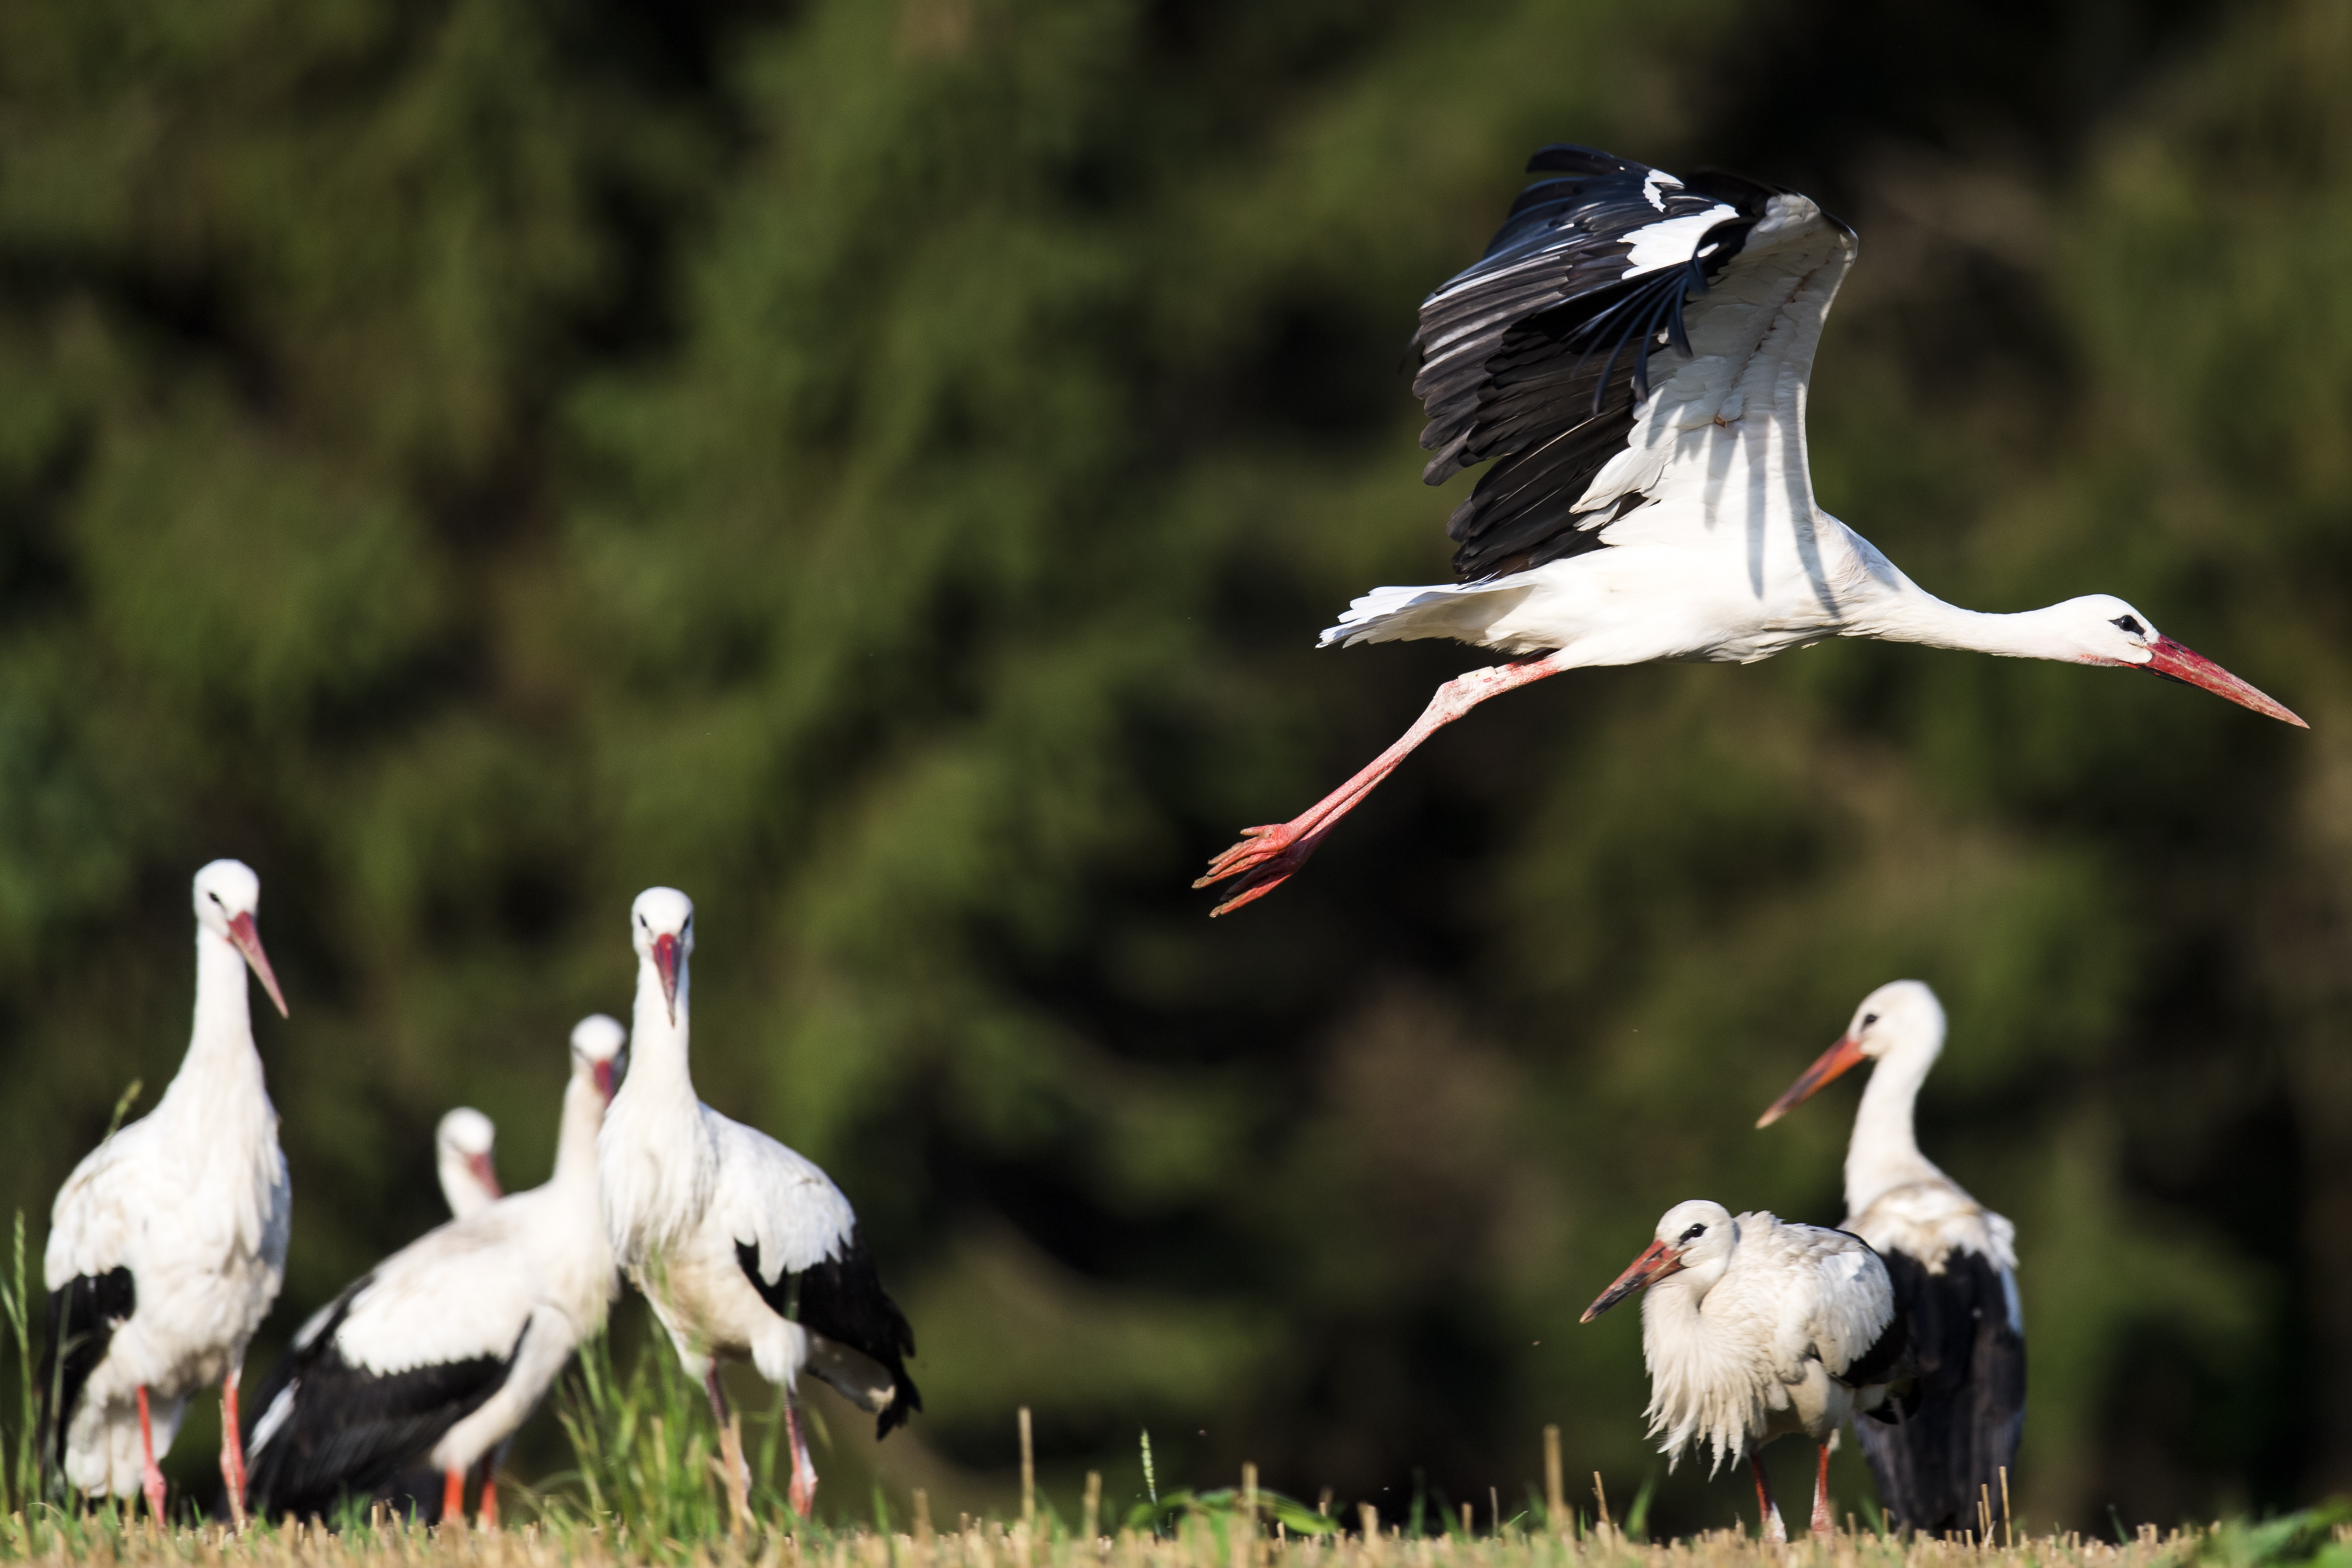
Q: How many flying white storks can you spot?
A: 1